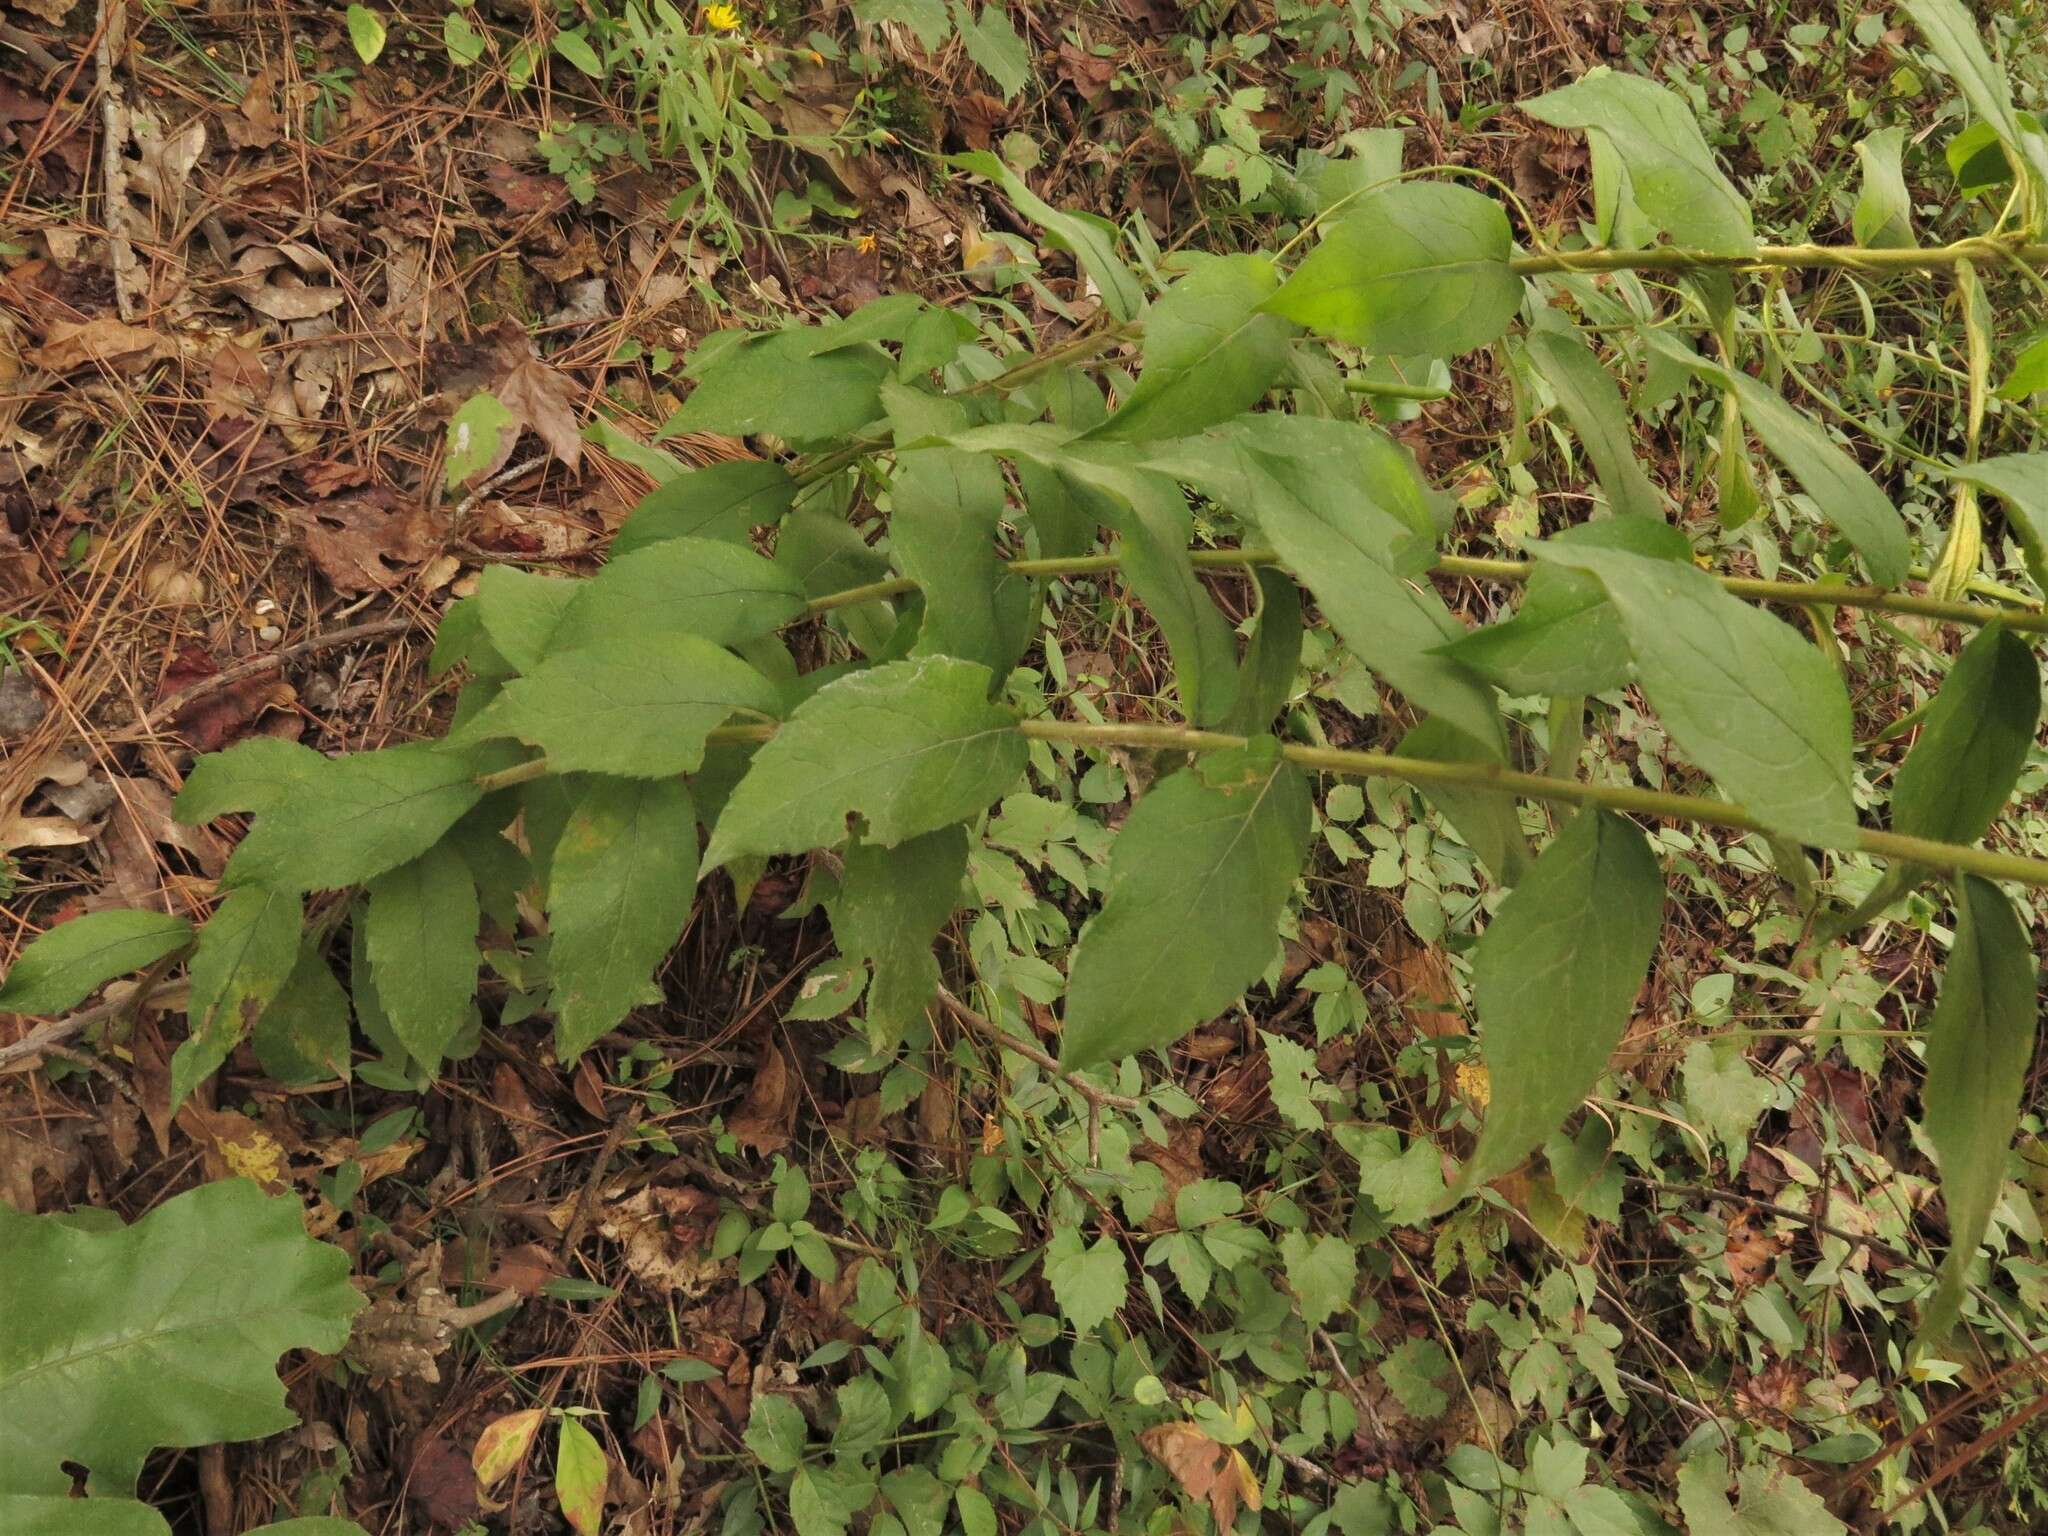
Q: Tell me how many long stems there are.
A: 3